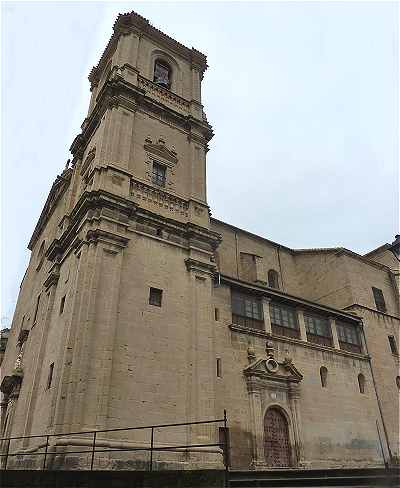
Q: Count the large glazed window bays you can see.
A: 4